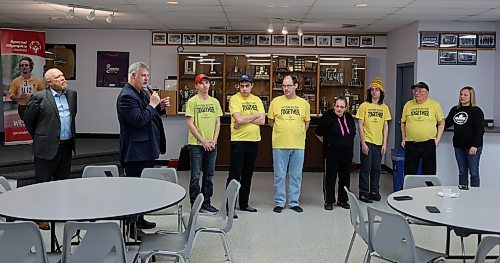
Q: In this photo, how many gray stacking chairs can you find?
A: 11